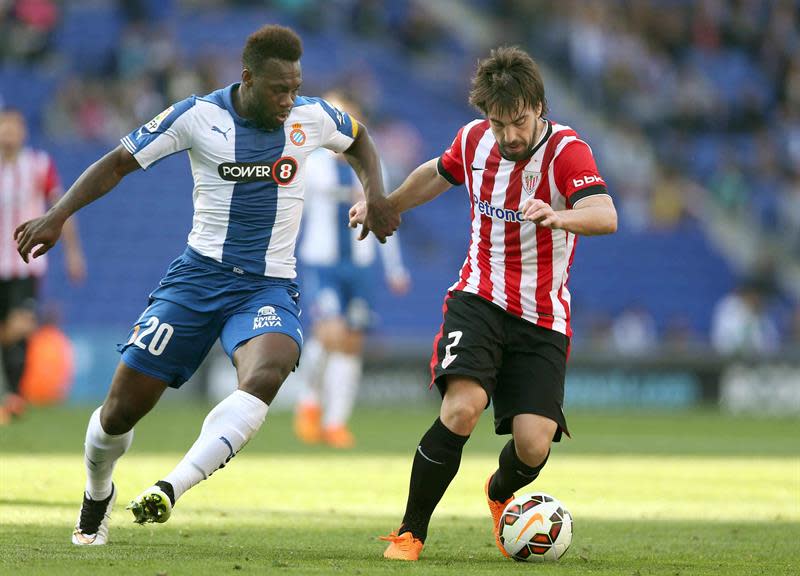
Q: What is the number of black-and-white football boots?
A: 2